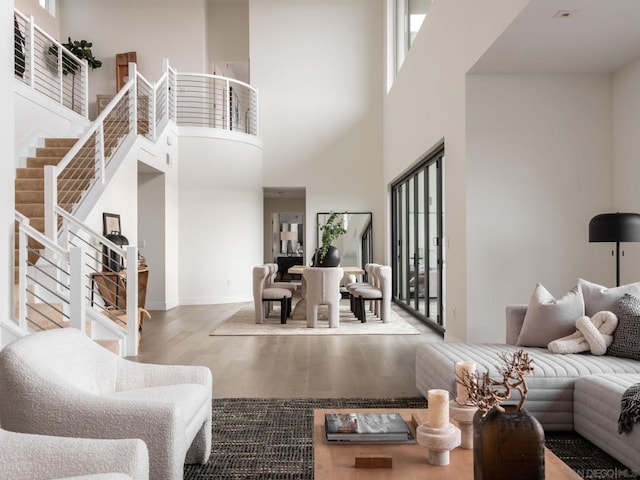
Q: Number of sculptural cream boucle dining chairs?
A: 7